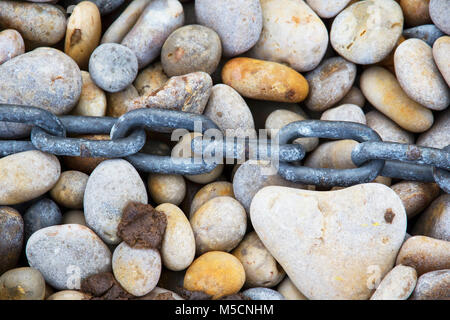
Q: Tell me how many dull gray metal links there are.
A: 7